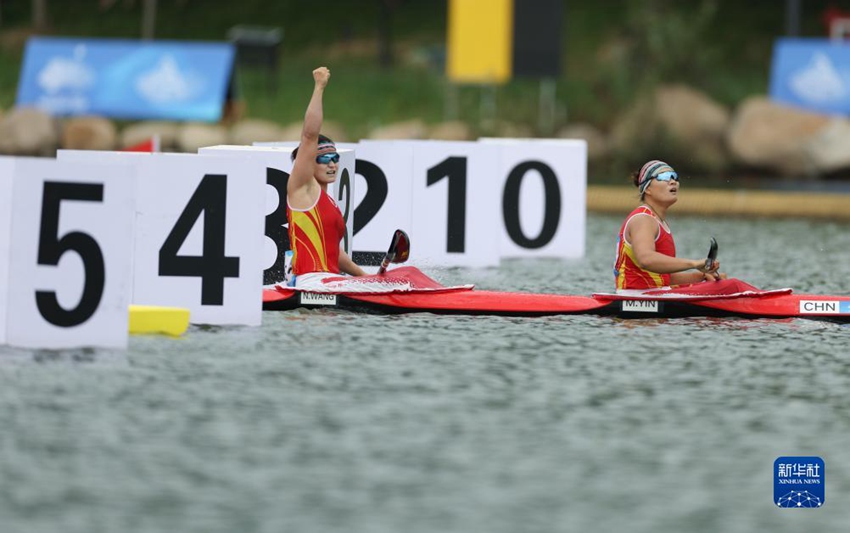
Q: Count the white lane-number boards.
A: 6